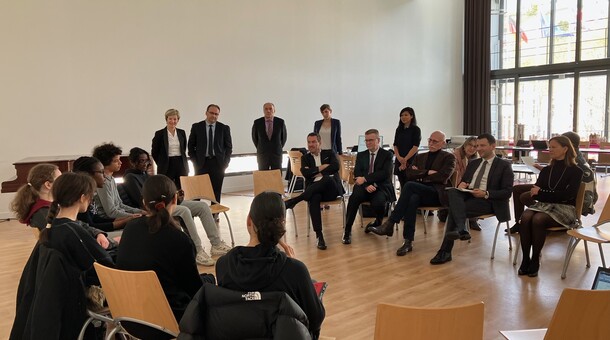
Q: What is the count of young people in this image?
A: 7